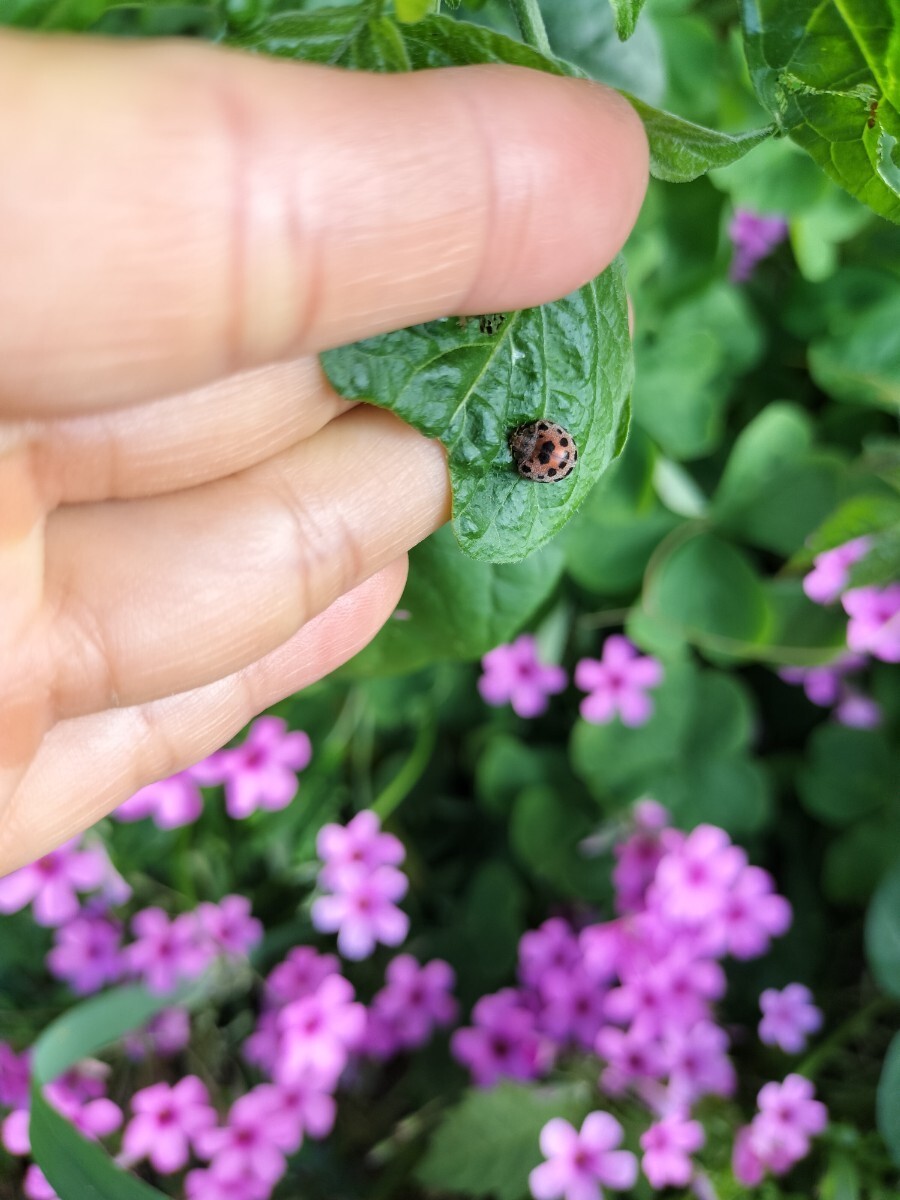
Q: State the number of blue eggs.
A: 0